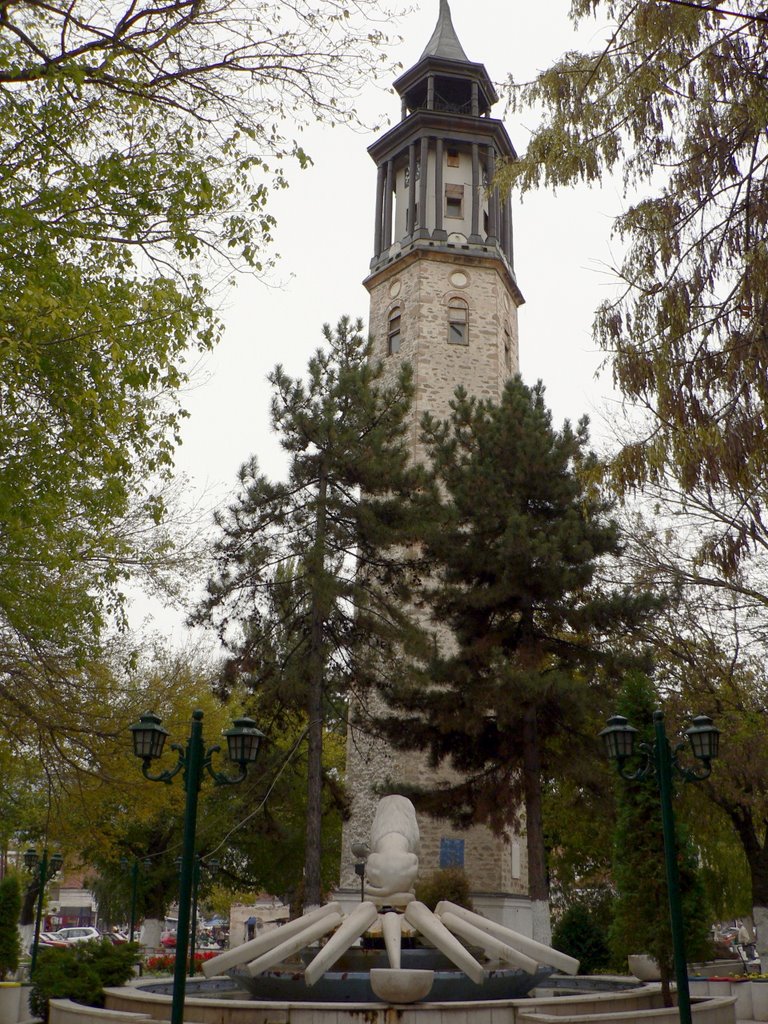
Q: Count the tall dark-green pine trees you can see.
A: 2